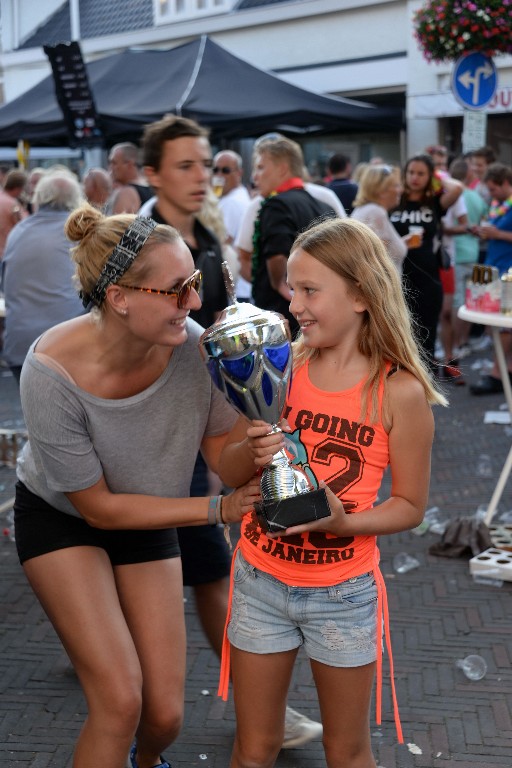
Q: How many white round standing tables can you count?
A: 1